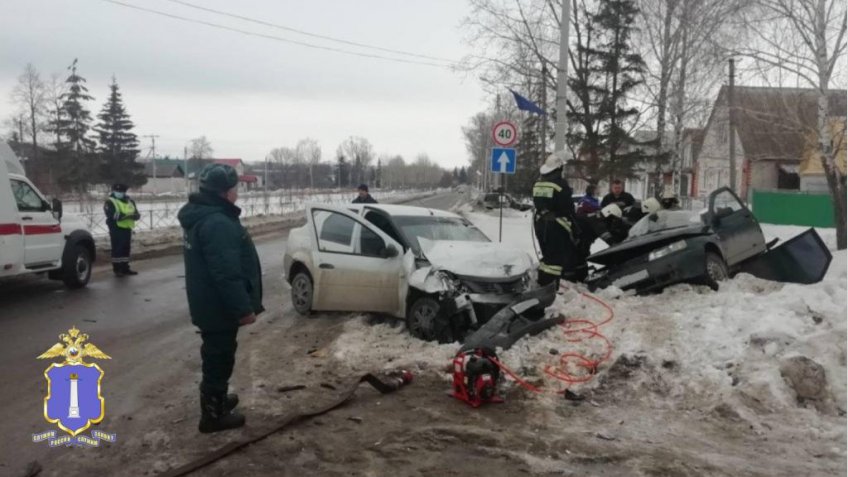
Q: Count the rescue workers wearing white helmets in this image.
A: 3